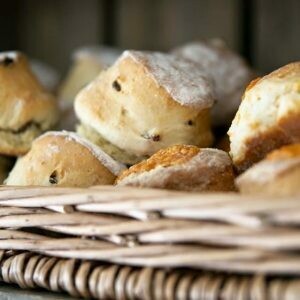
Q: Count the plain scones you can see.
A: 3